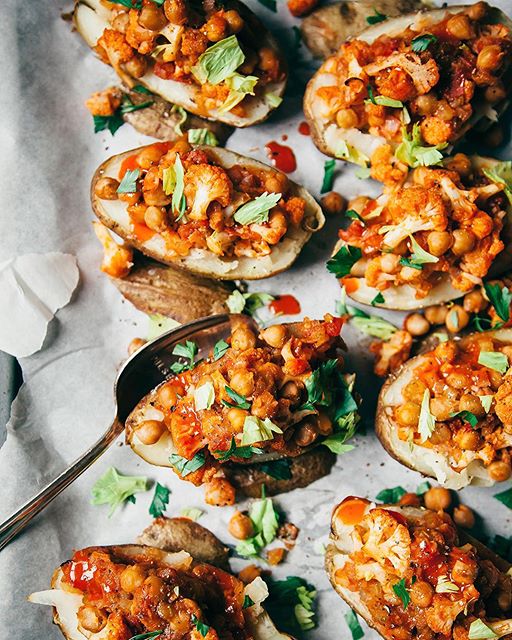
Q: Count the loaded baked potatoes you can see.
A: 8